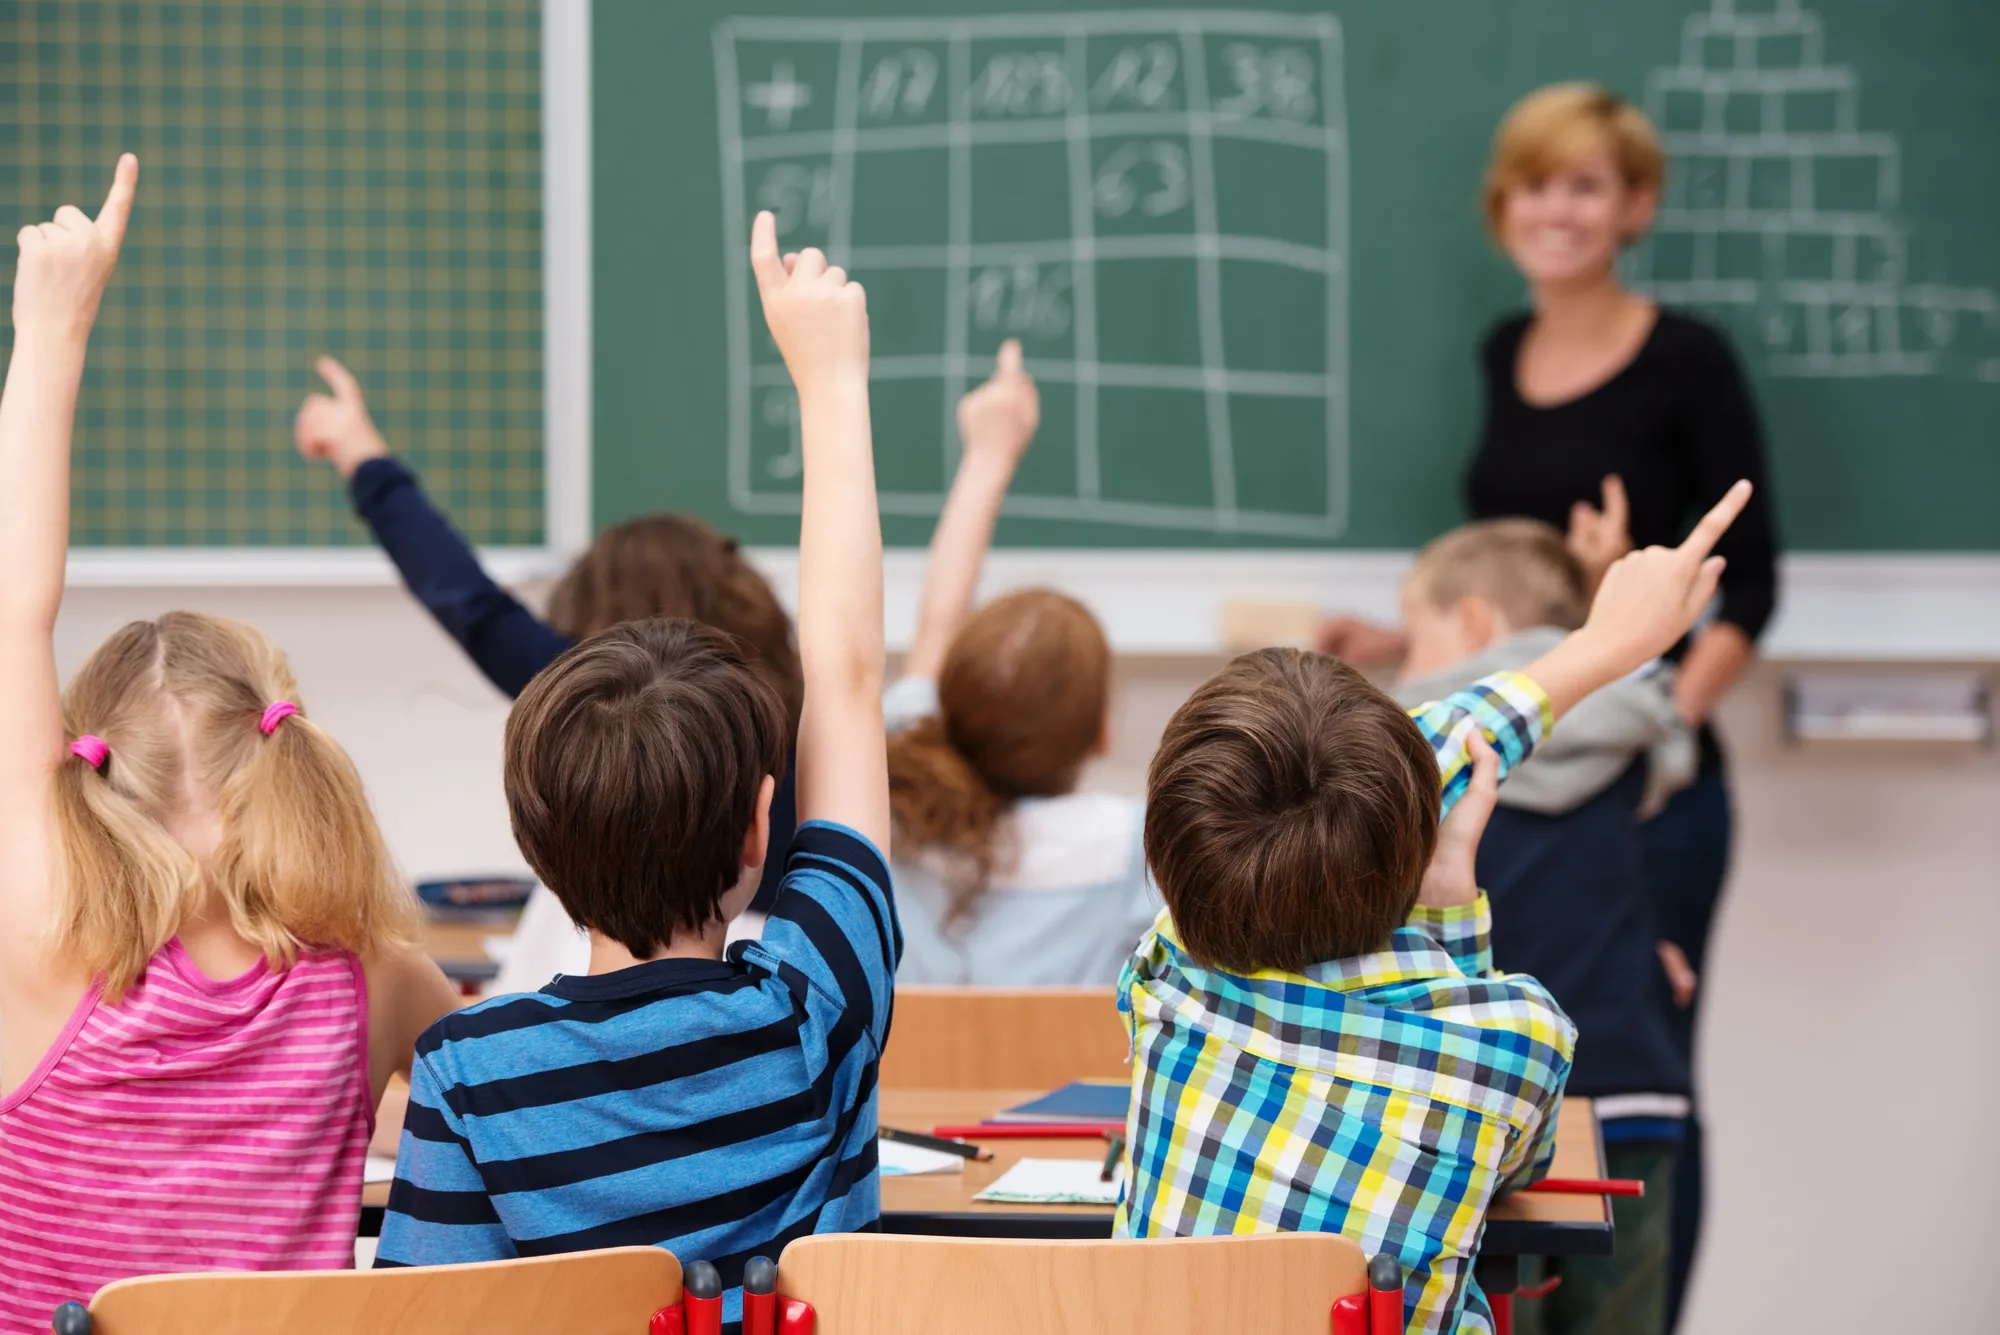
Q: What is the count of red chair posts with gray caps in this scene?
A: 4